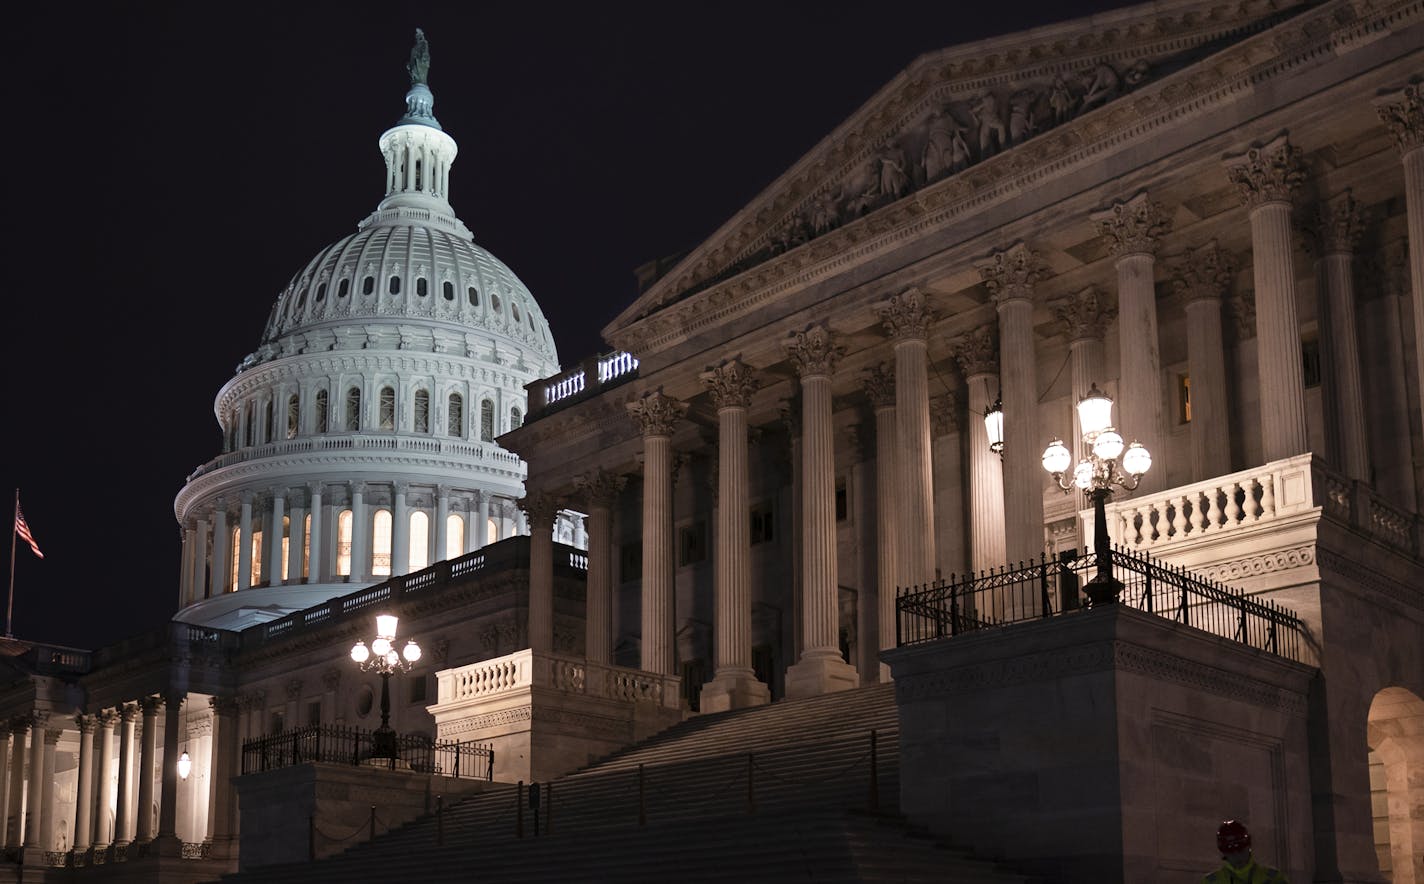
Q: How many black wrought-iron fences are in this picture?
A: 2